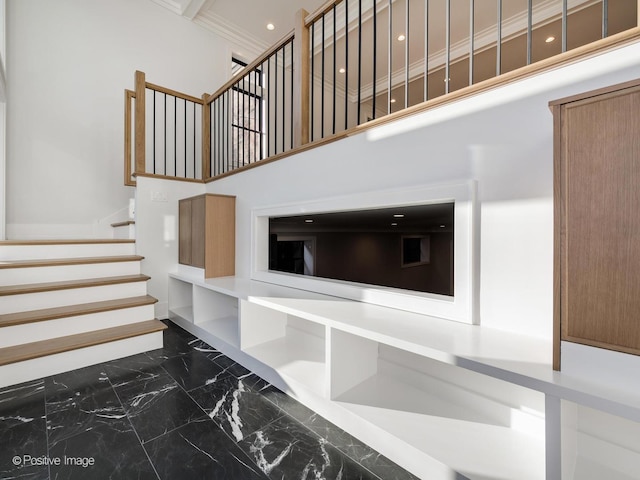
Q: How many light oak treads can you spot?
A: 6